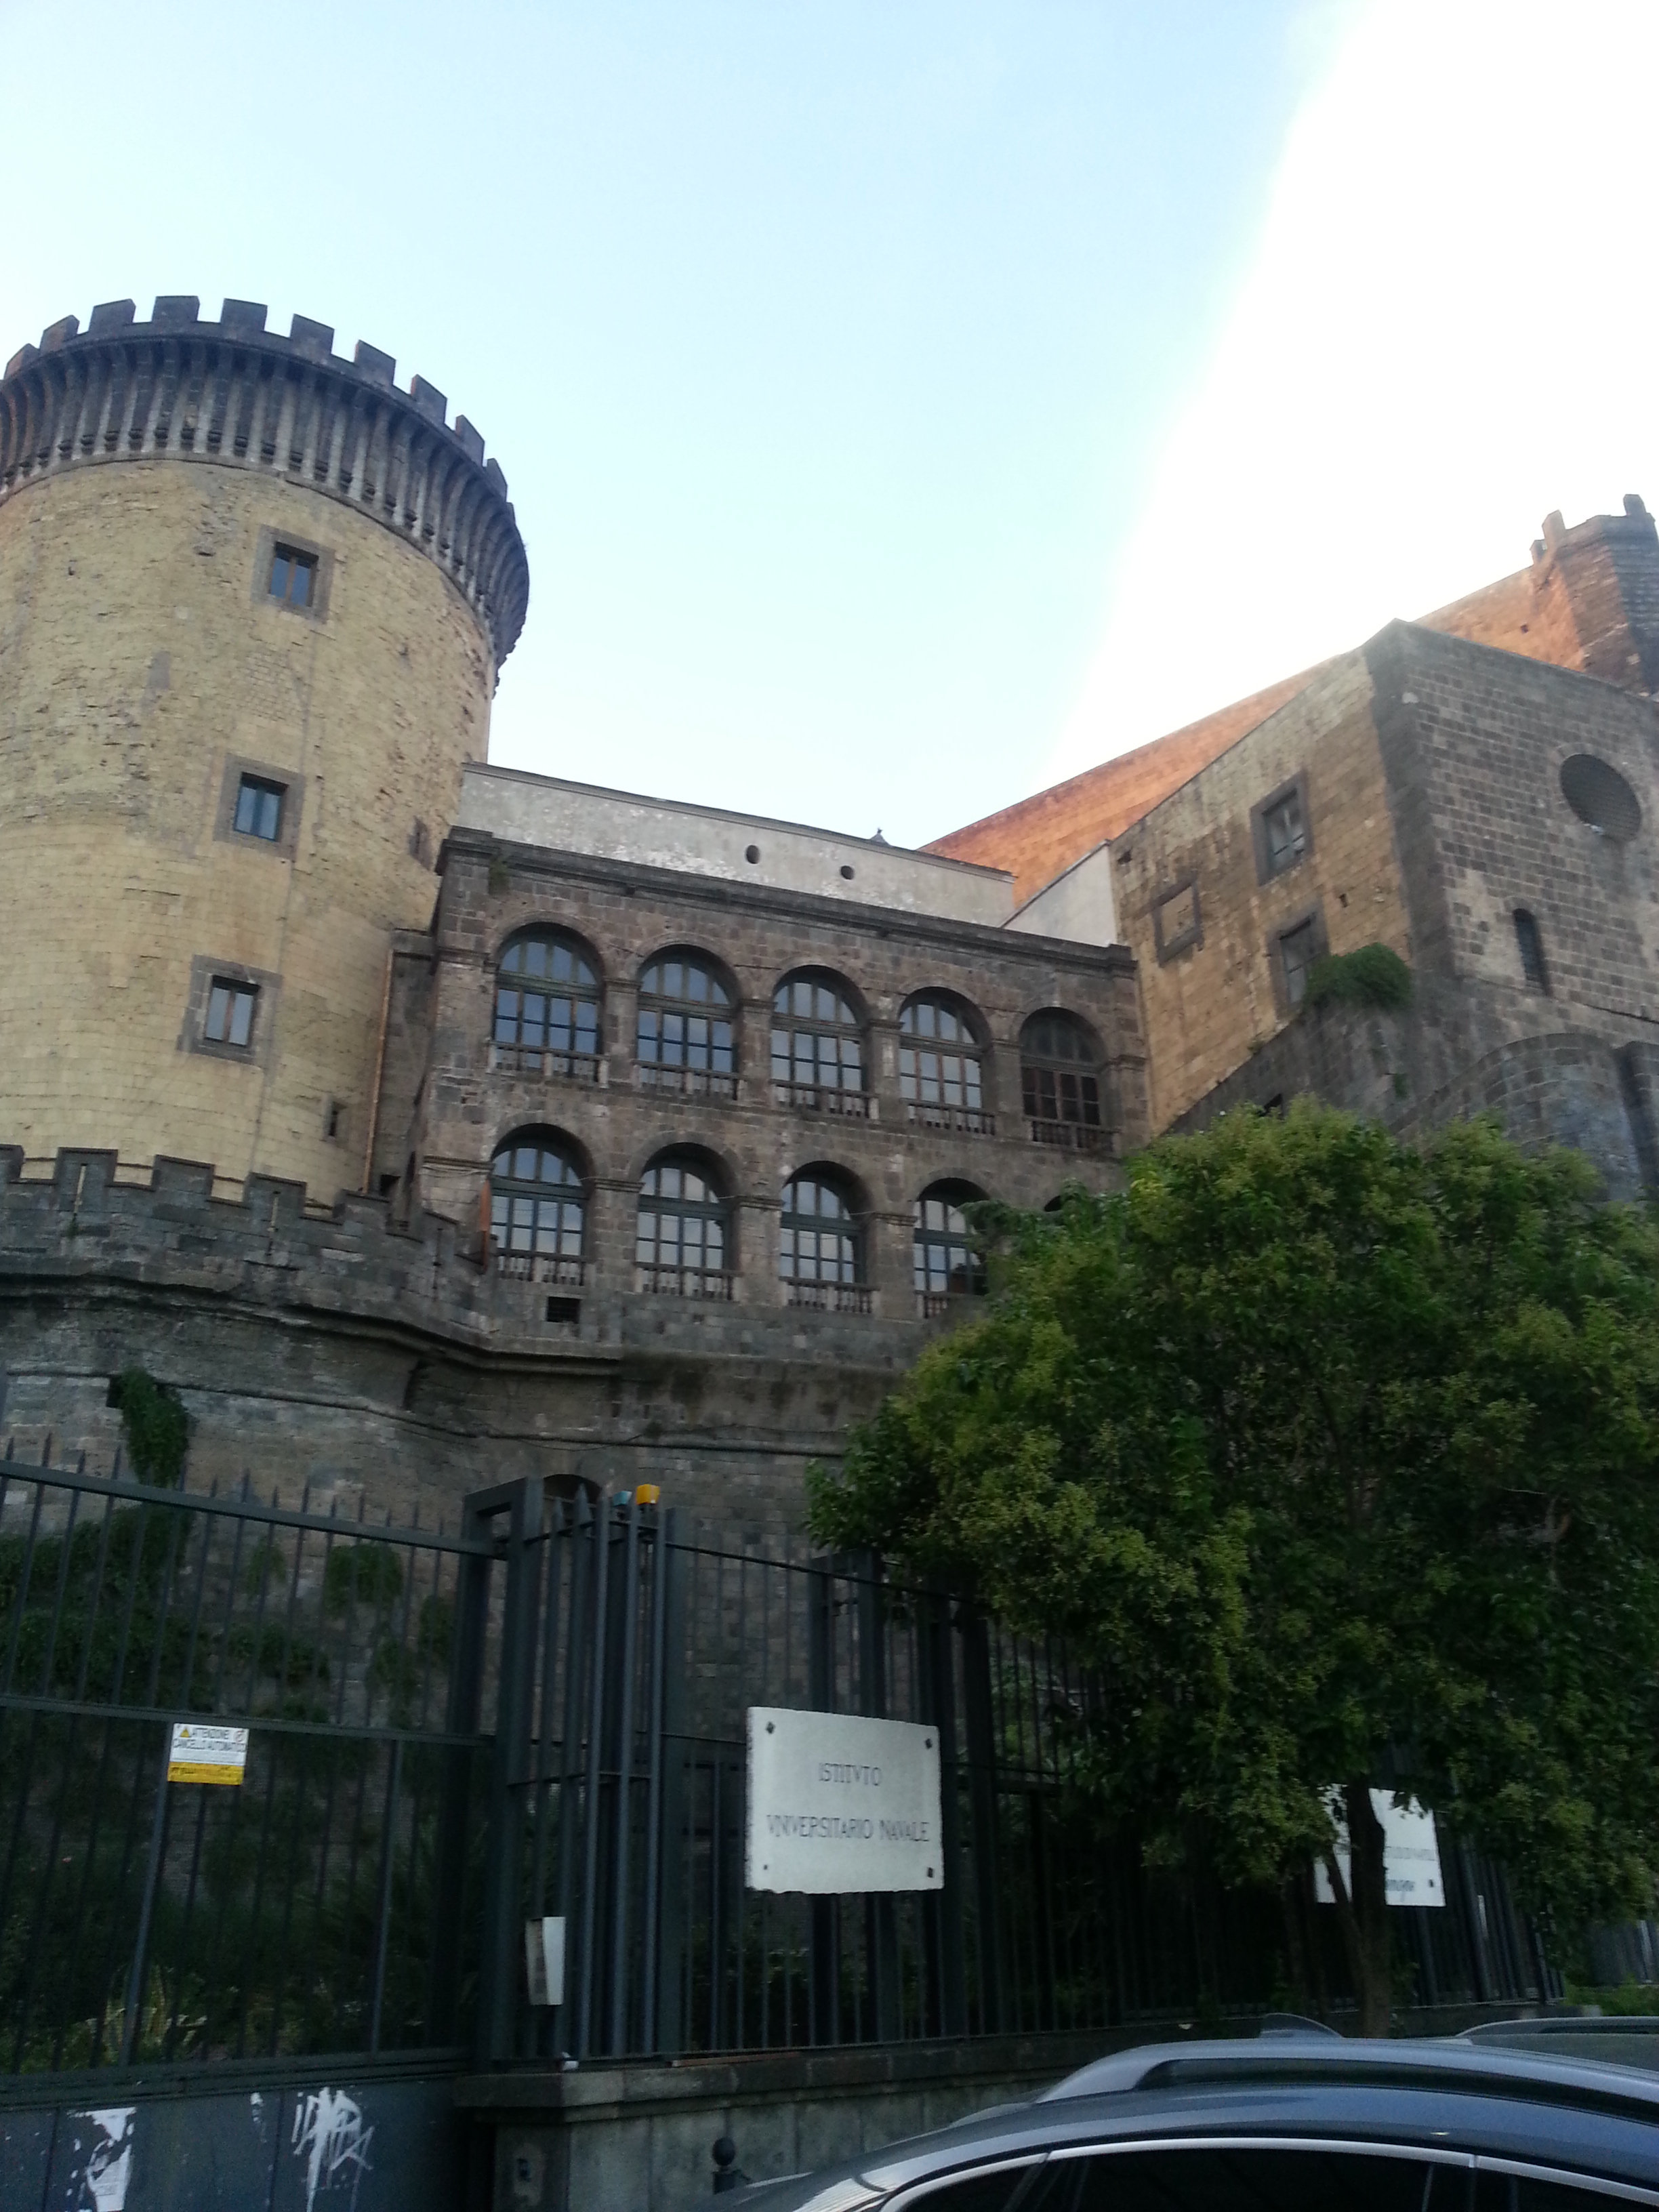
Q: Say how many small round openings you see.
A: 2